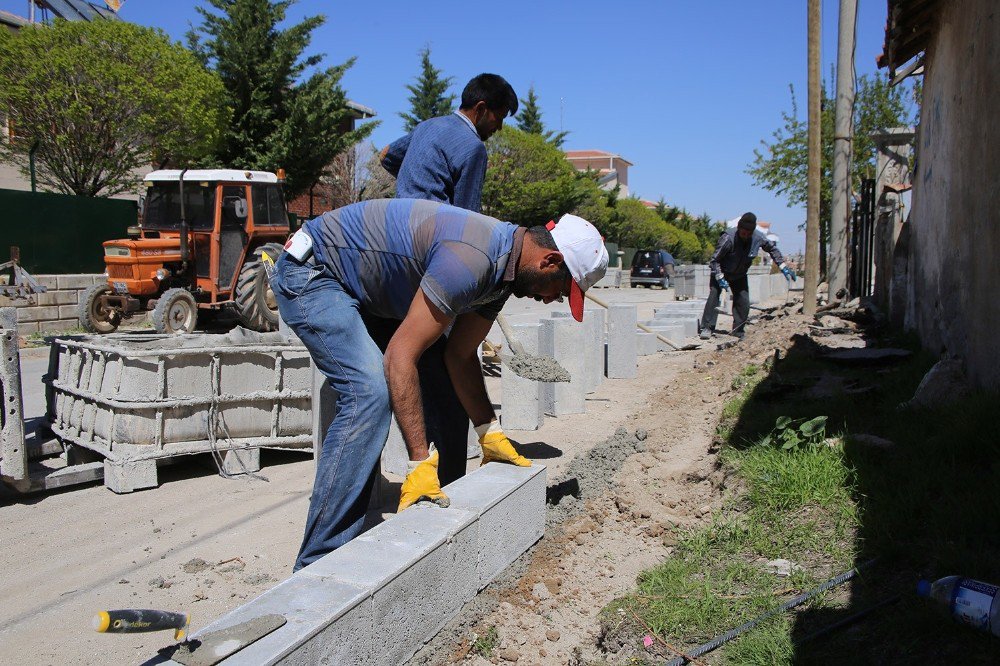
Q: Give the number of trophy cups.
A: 0